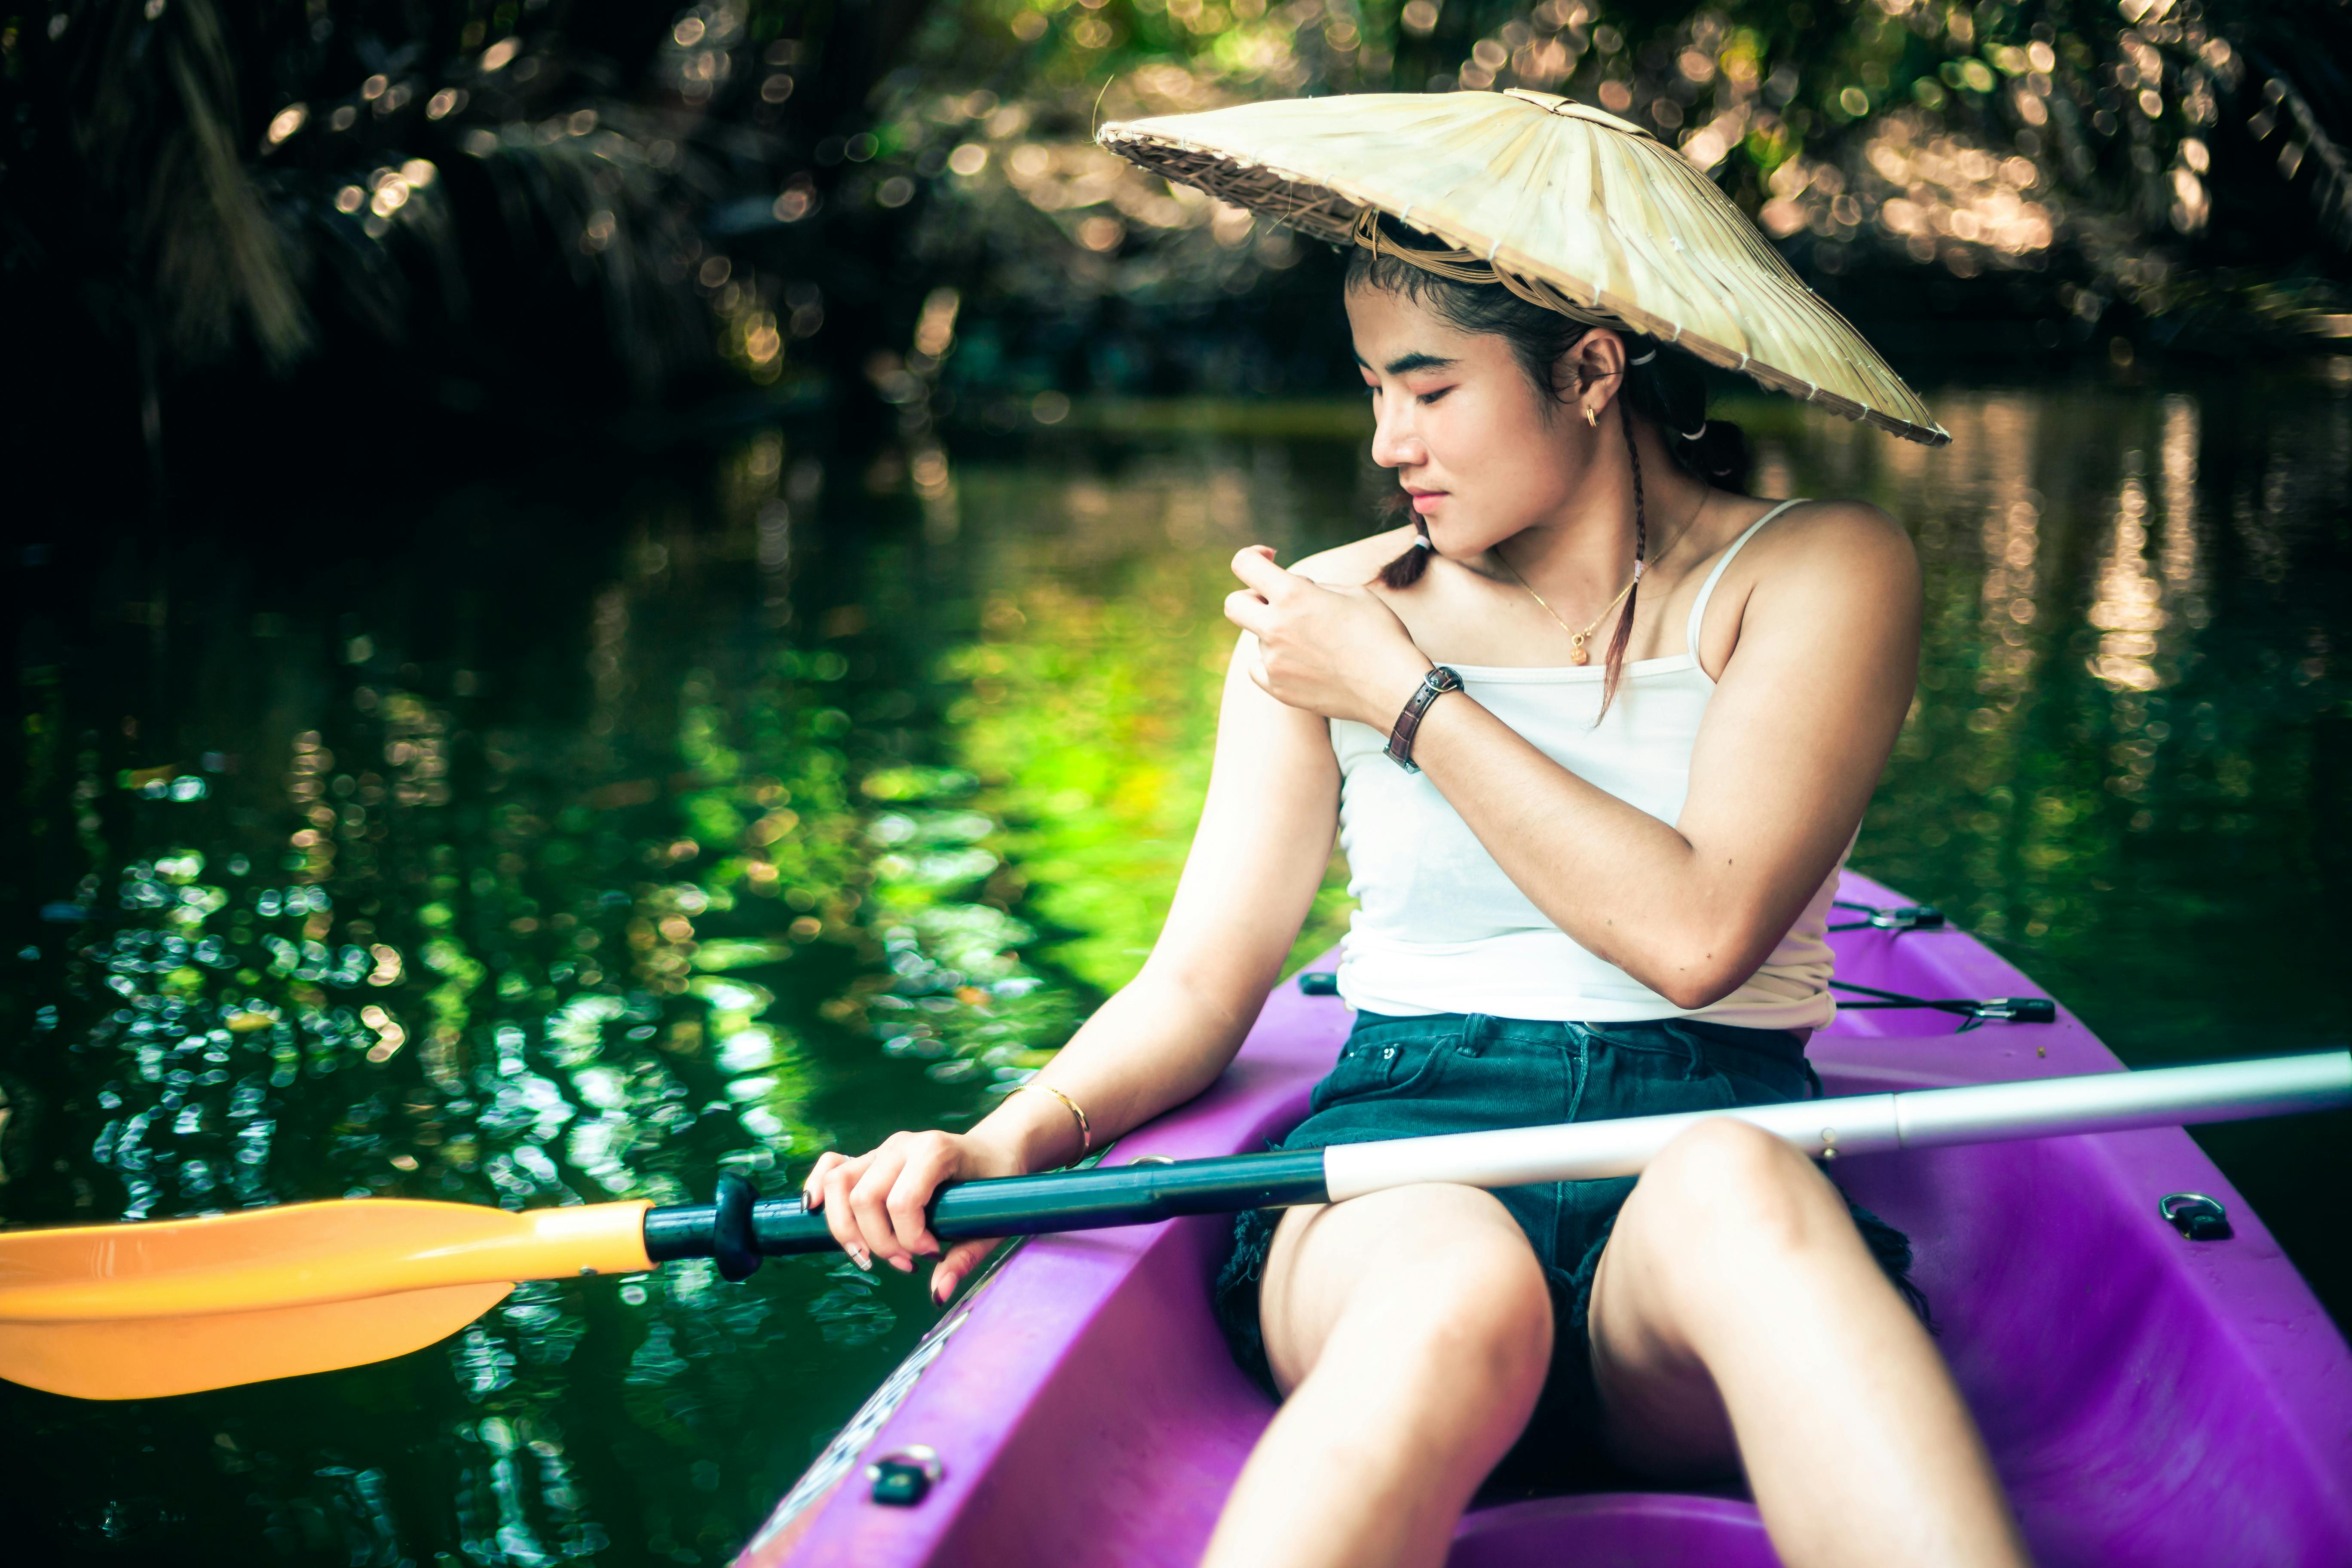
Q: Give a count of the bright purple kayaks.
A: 1